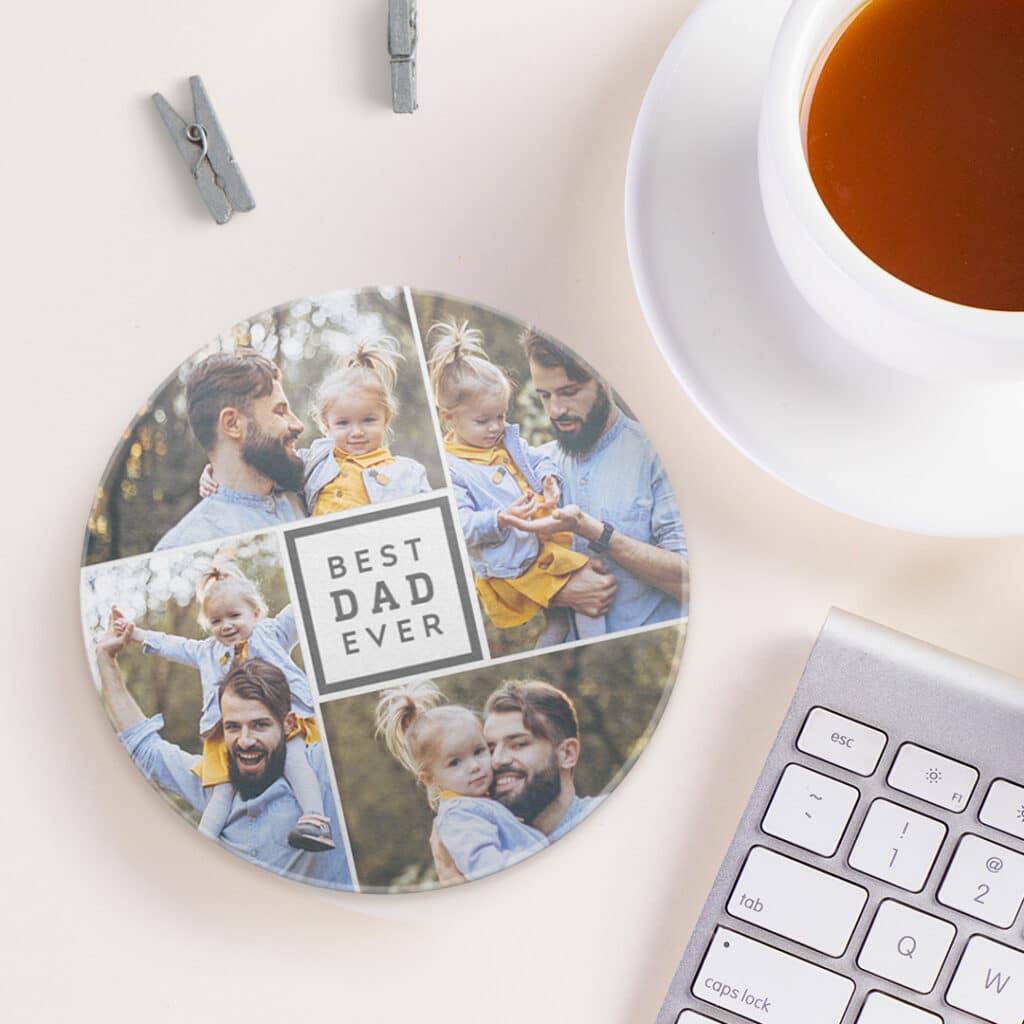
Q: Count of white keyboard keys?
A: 12